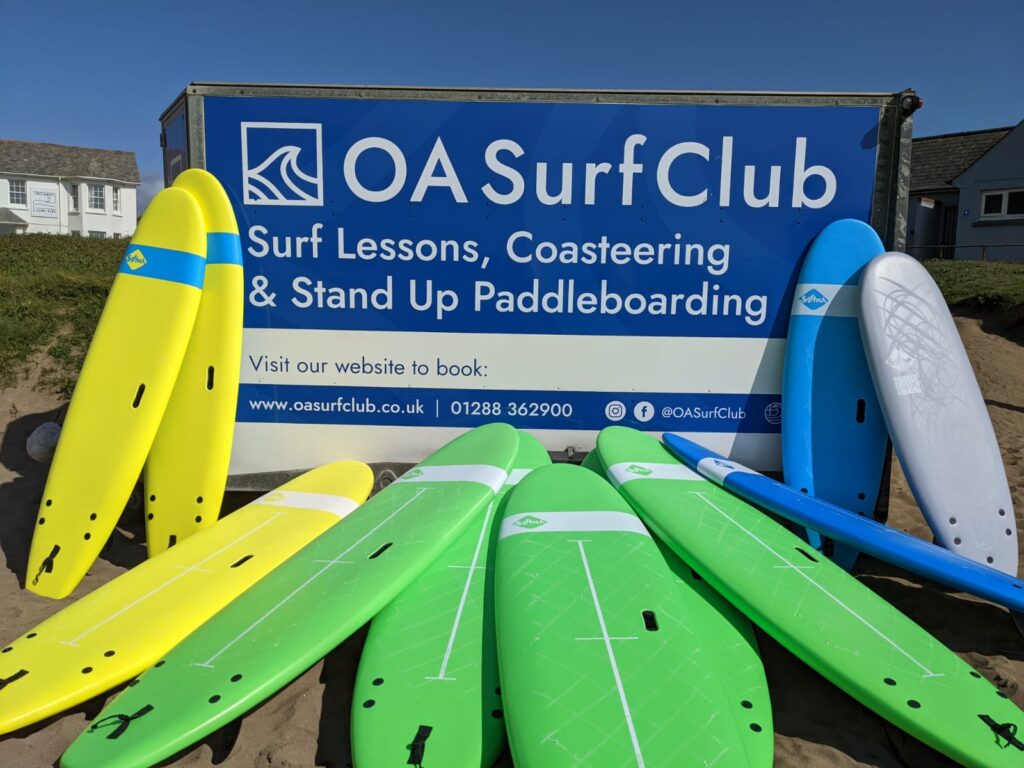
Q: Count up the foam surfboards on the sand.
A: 11